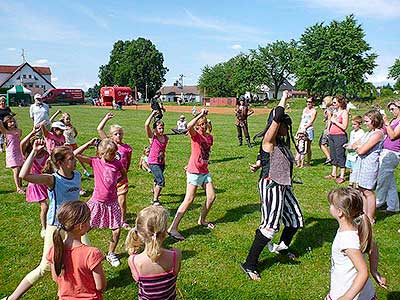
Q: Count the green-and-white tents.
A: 1